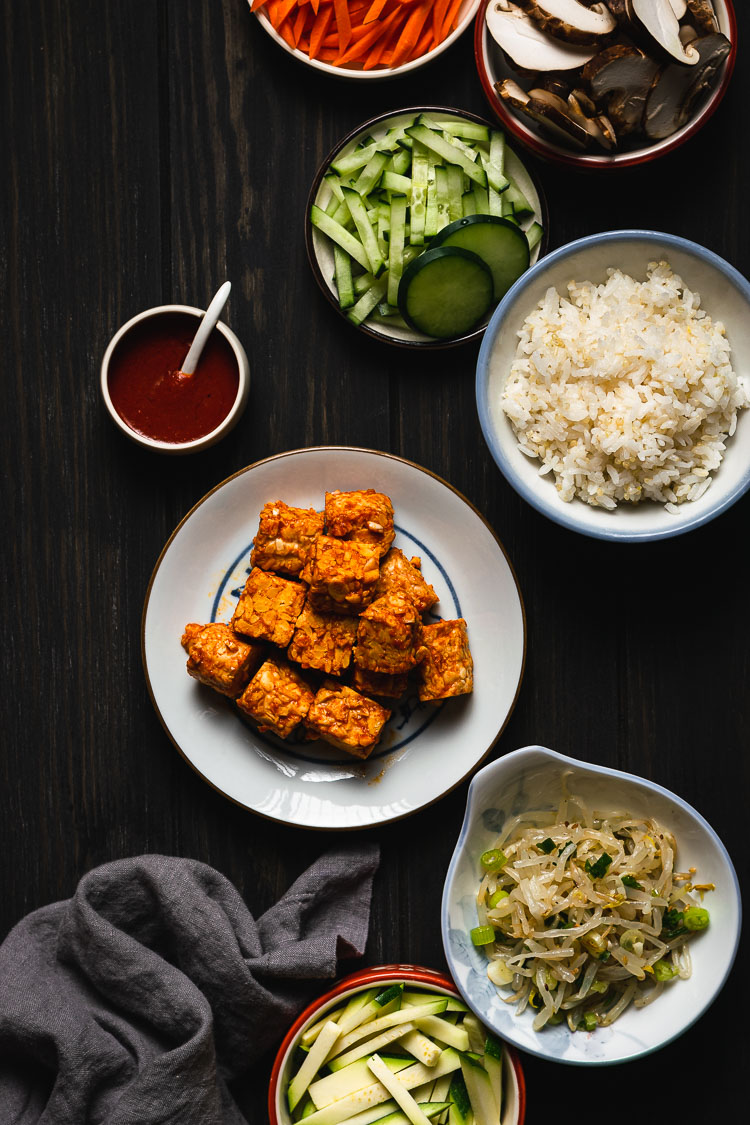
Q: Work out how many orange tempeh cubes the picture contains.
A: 12